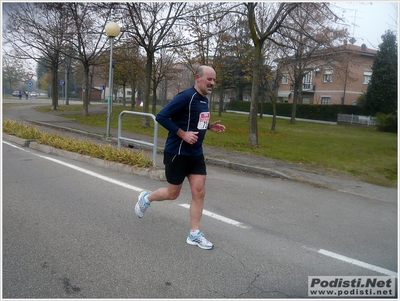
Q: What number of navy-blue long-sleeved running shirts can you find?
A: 1